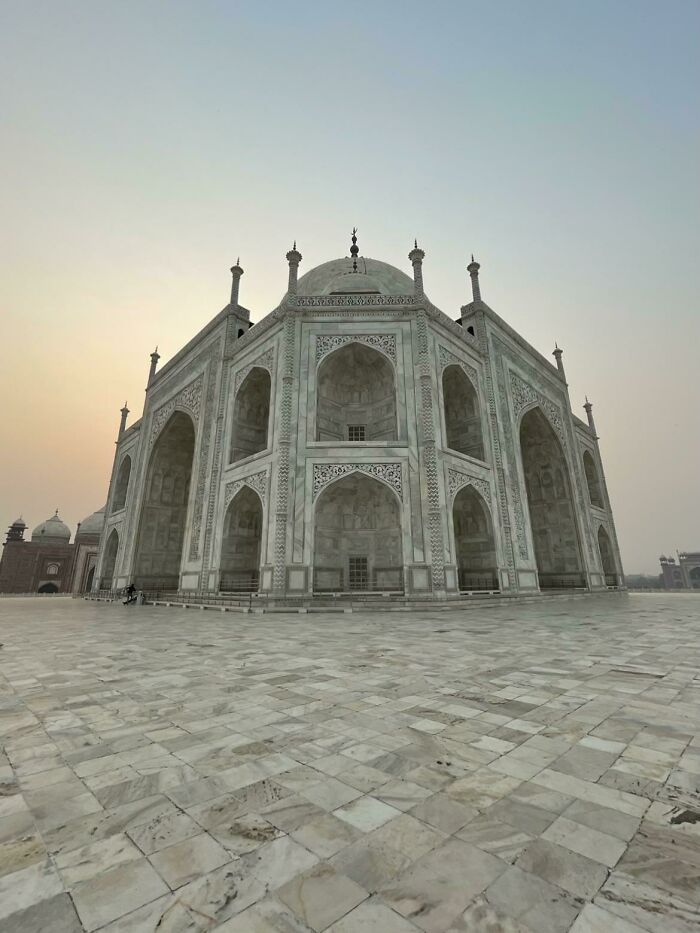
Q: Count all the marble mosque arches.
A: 12